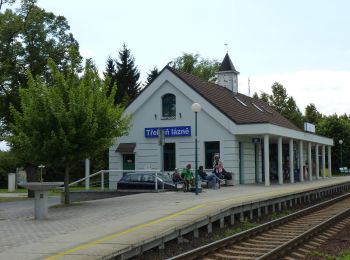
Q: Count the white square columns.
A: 8